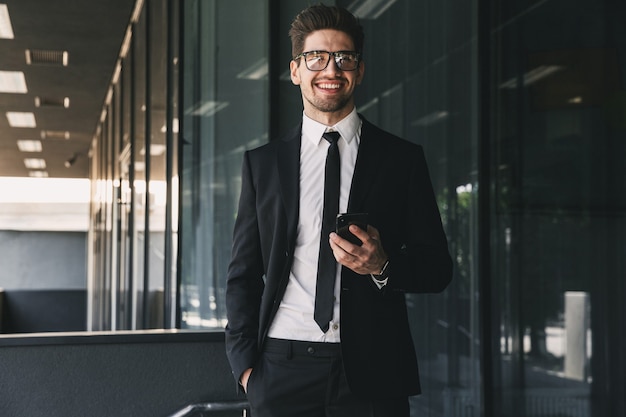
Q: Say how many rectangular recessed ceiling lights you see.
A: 6